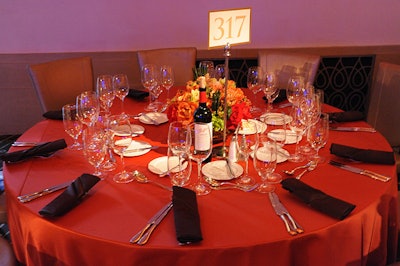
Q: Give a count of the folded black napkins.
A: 9